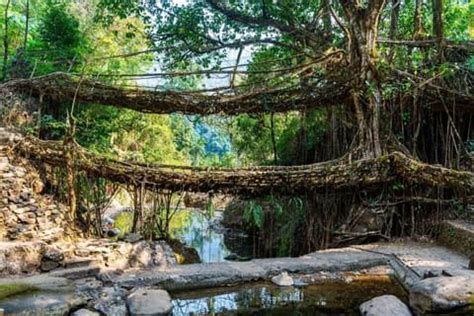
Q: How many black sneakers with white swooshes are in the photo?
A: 0